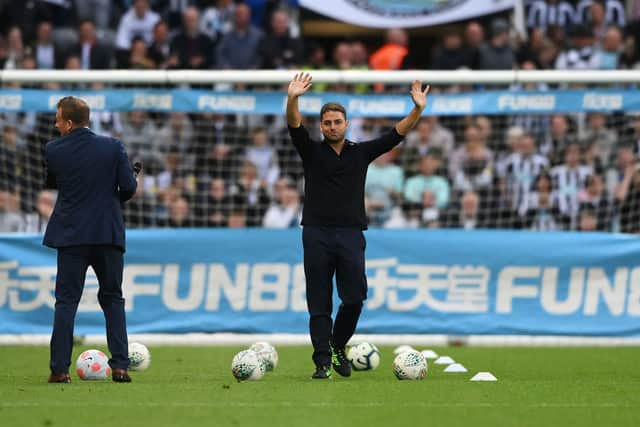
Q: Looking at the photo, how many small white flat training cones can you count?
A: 5